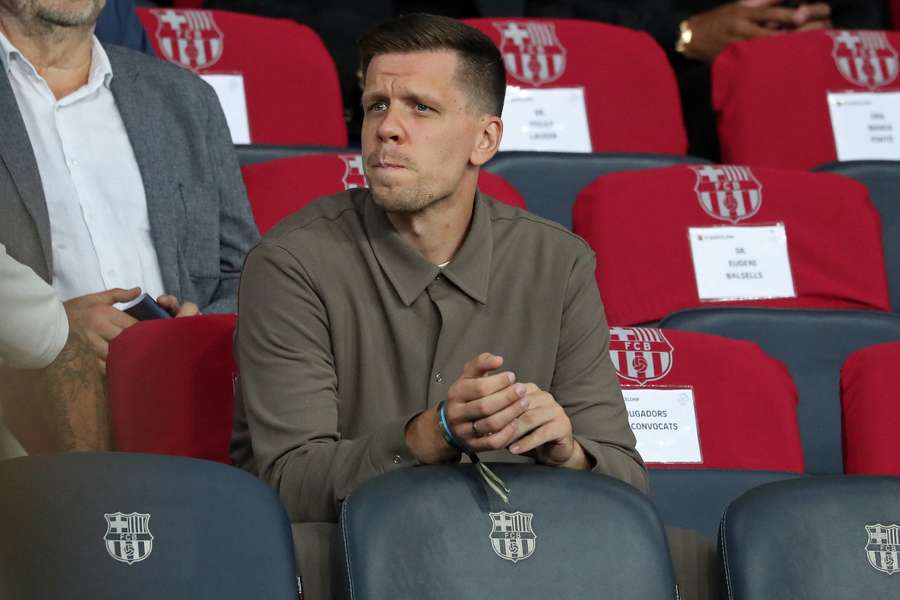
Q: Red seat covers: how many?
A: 8